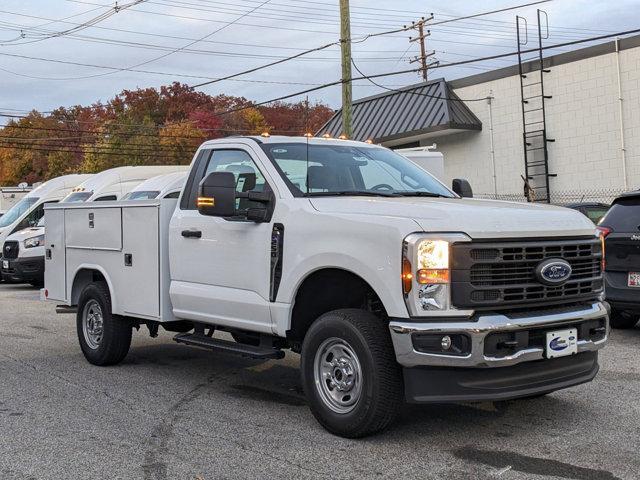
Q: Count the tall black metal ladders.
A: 1